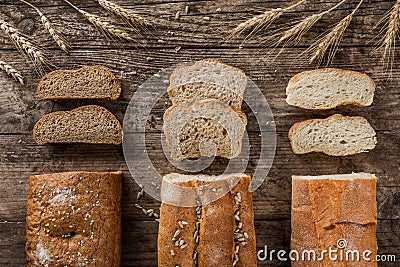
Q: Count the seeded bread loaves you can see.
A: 2